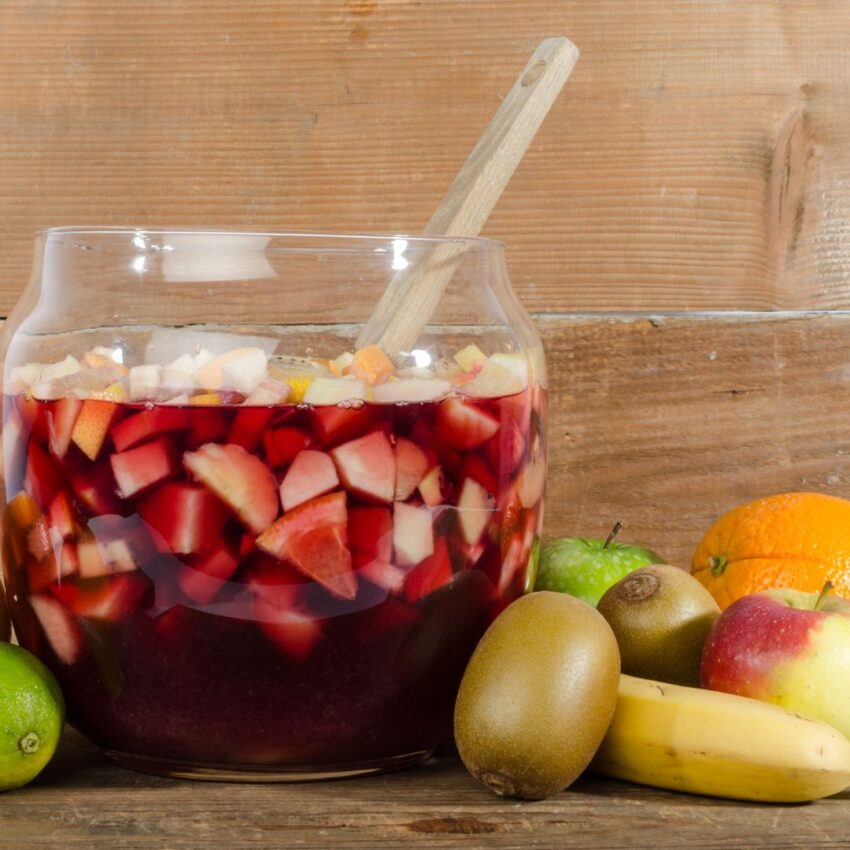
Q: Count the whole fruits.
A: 7